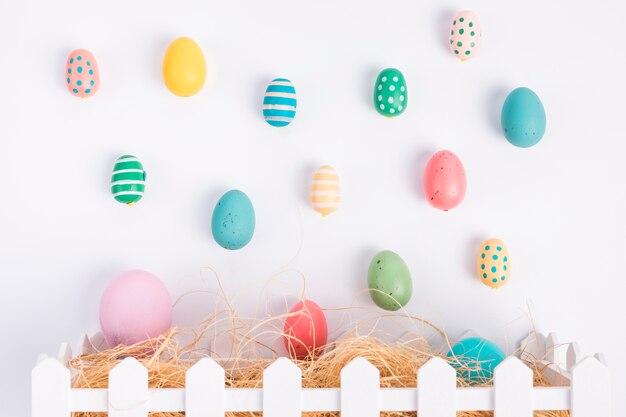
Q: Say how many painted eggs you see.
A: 15